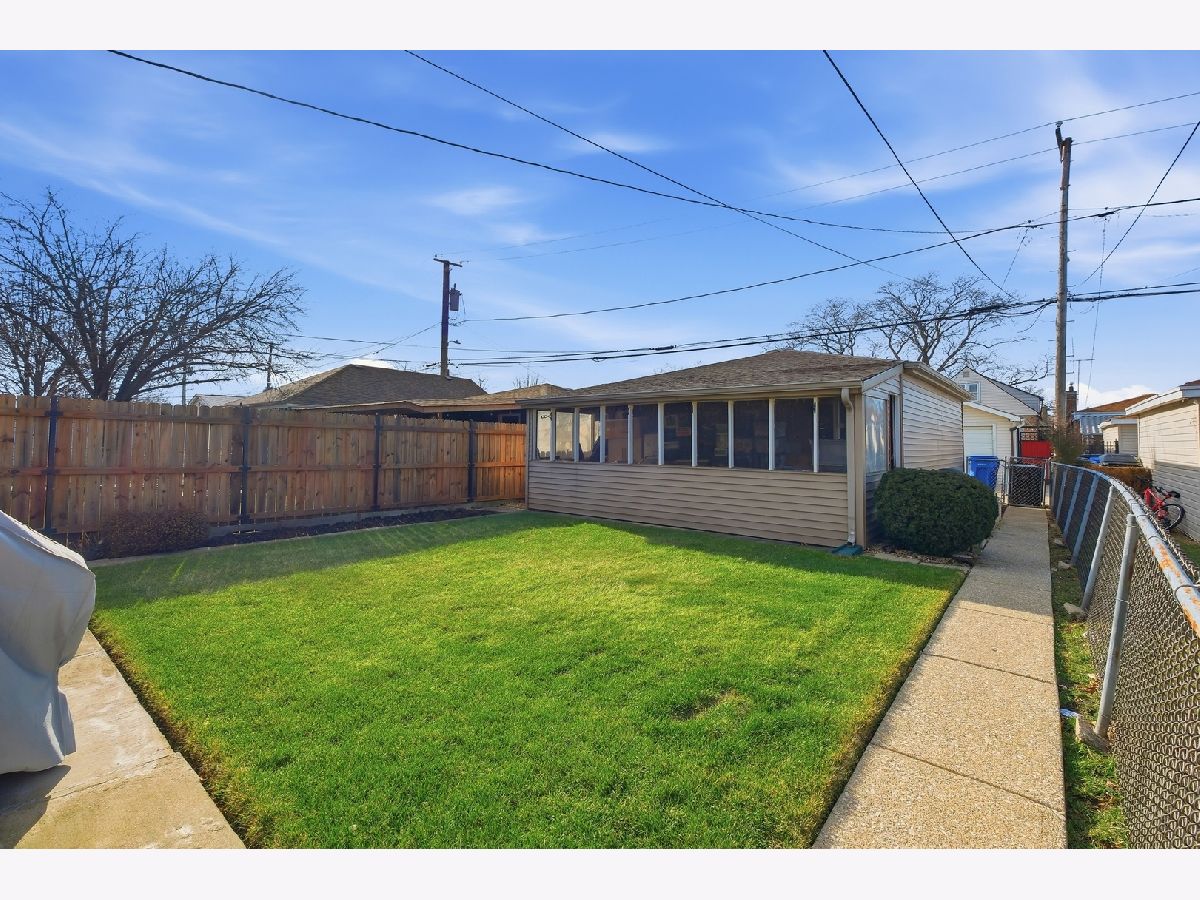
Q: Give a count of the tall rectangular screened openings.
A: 10